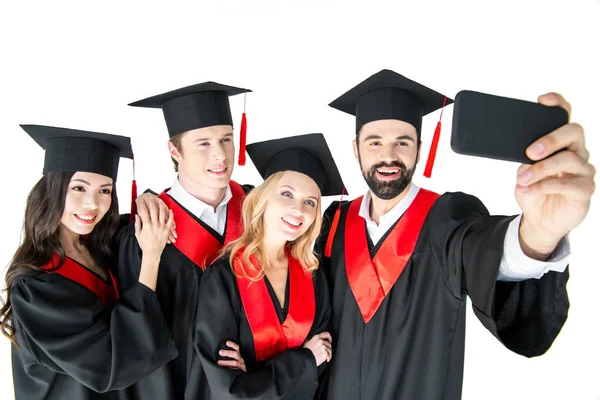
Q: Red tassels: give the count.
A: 4